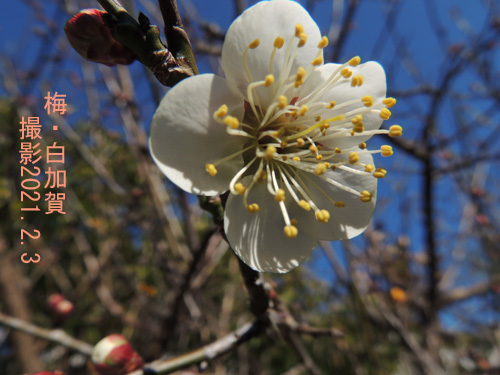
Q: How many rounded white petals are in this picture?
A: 5